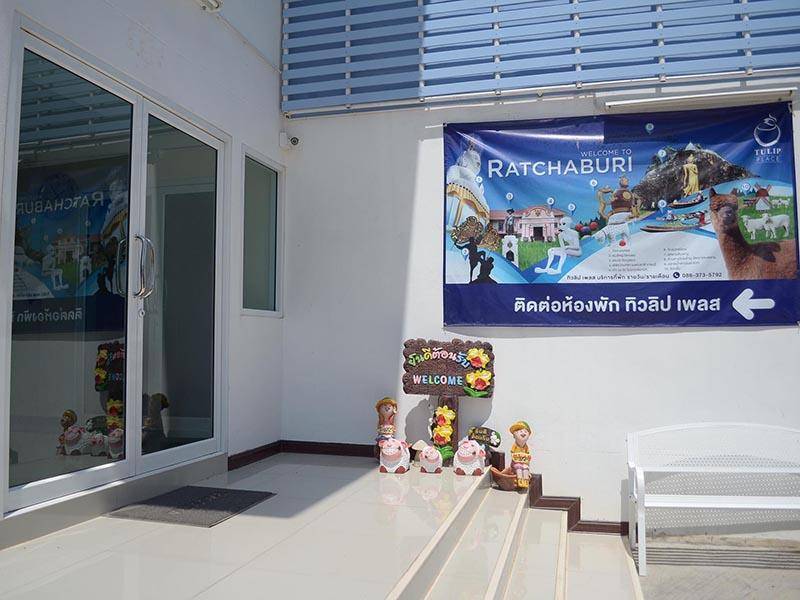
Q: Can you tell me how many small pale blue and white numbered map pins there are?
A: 10